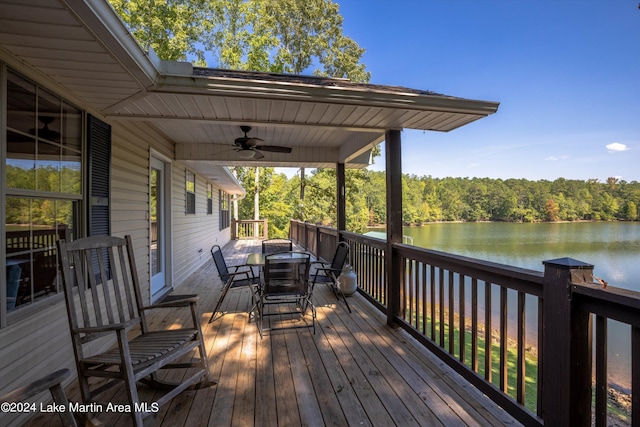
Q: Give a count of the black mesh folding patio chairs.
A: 4